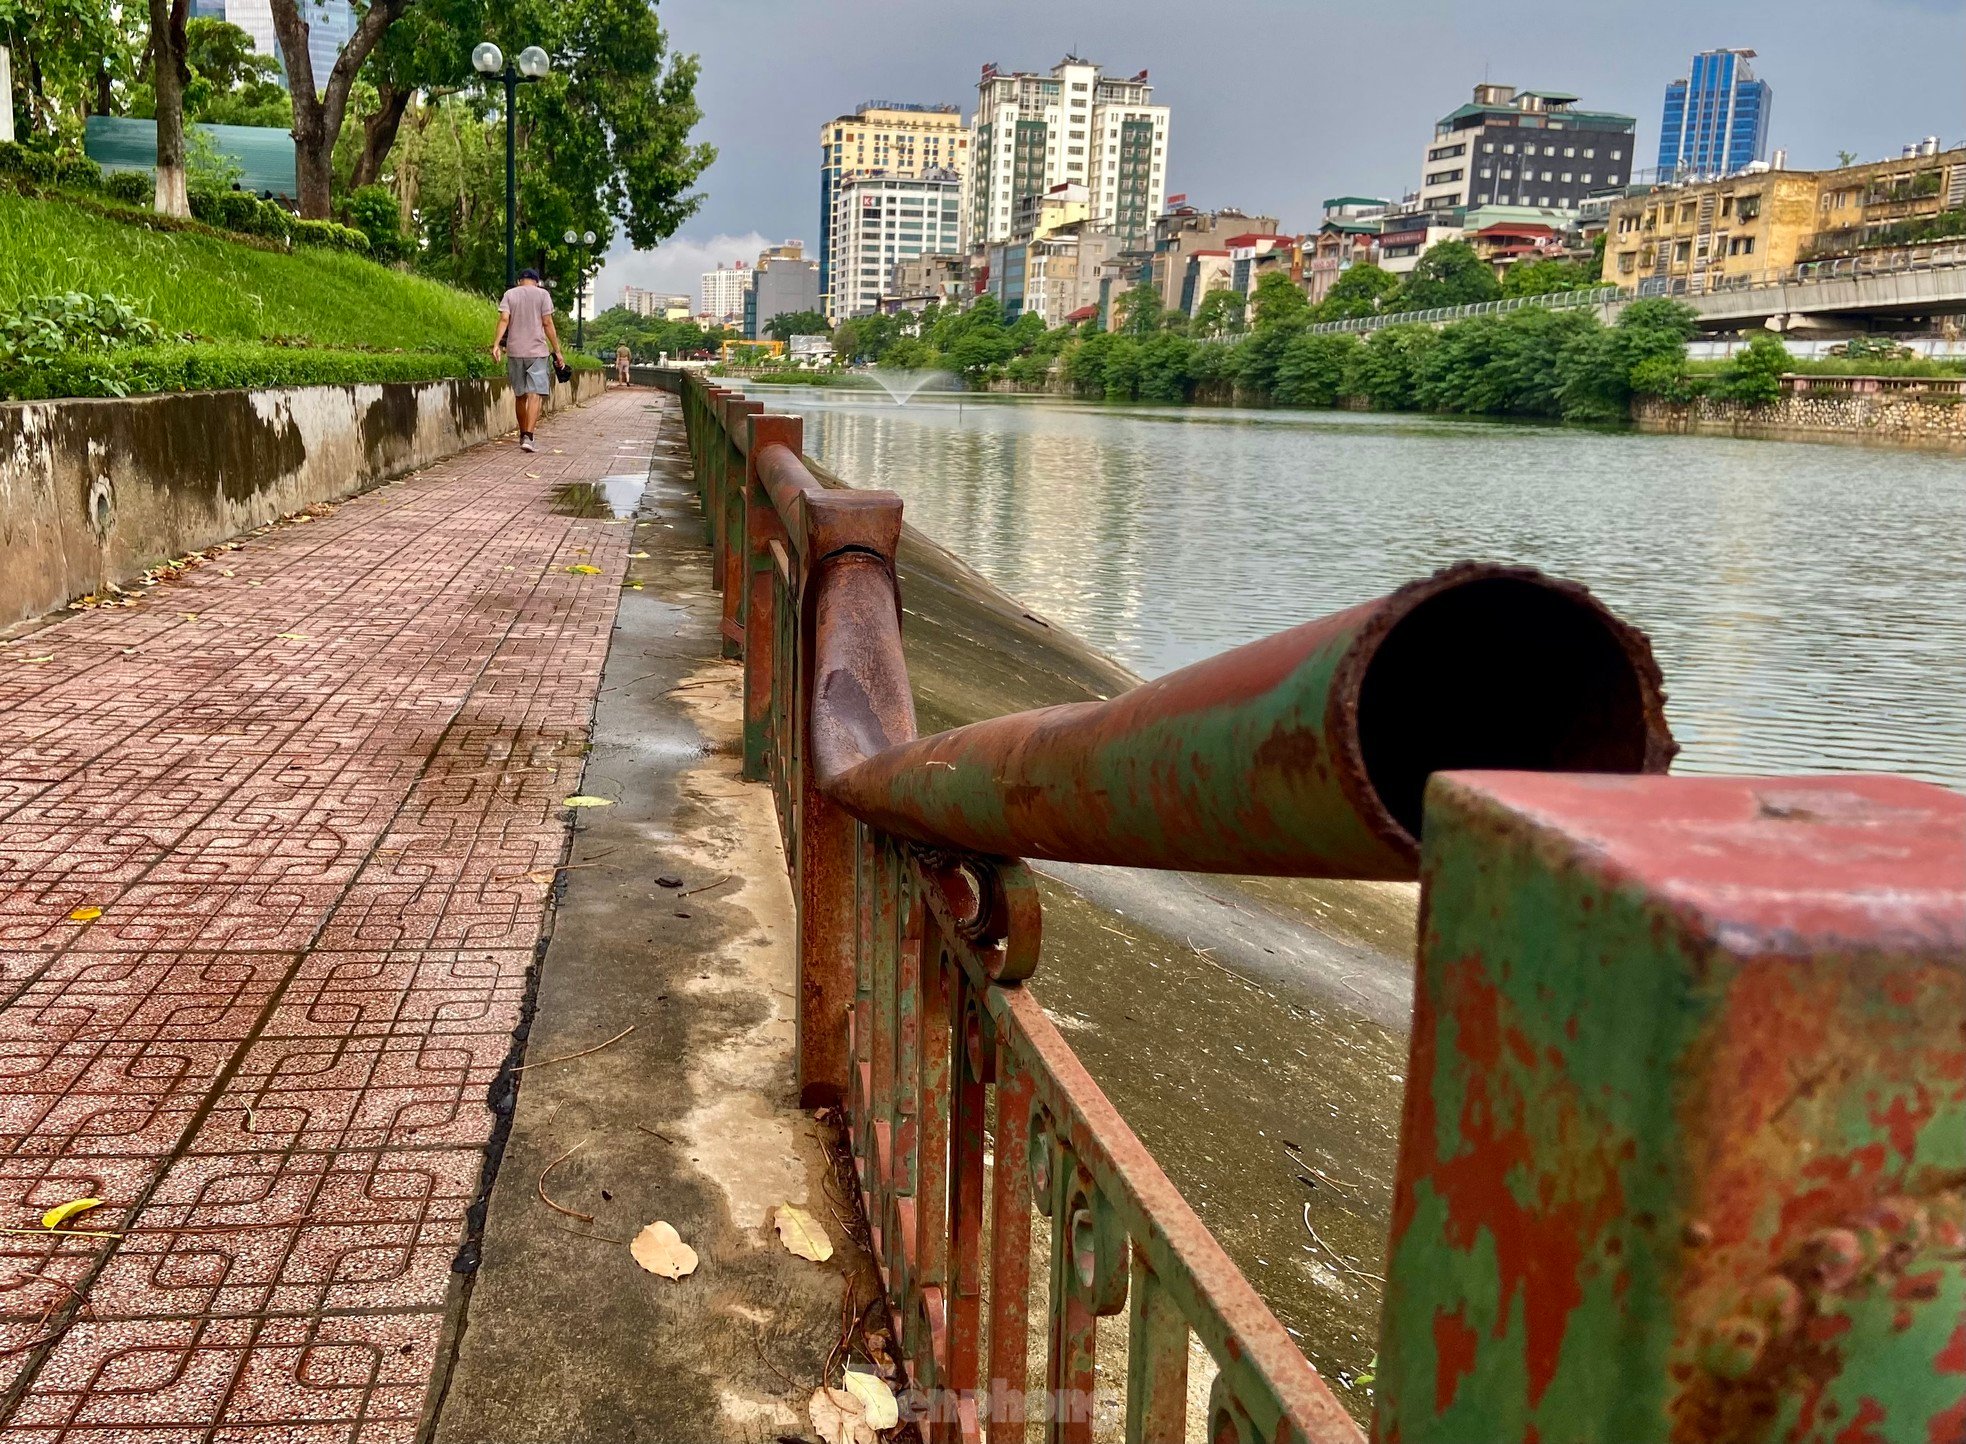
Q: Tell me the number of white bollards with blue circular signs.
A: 0